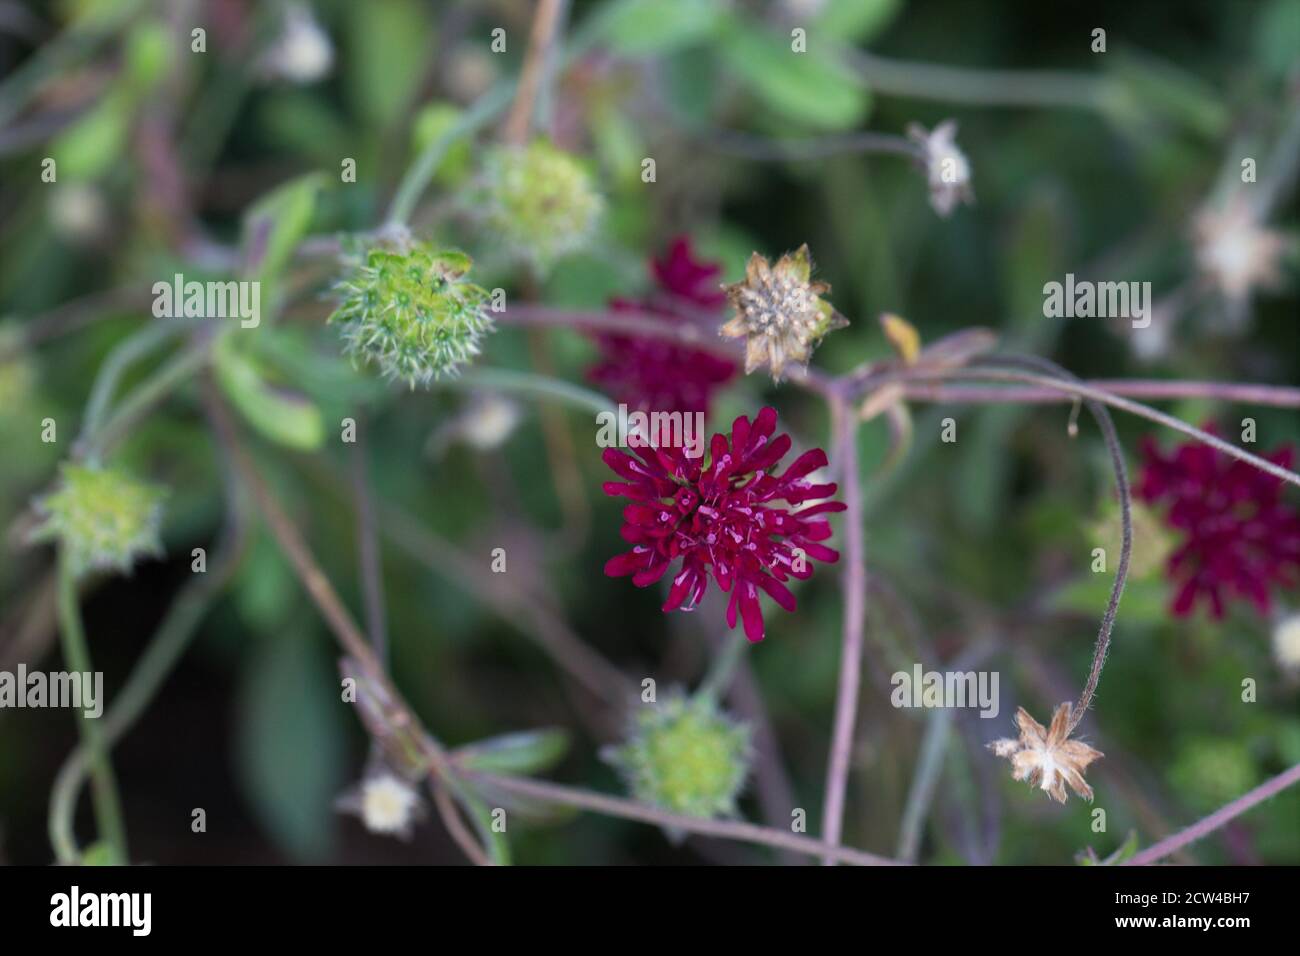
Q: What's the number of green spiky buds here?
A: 4